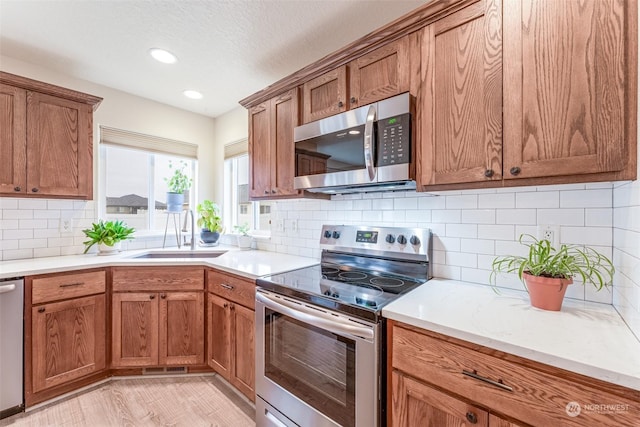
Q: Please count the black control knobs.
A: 5